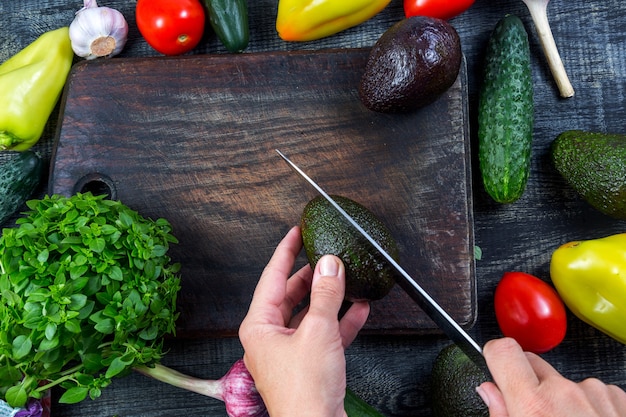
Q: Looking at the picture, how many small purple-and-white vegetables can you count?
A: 2